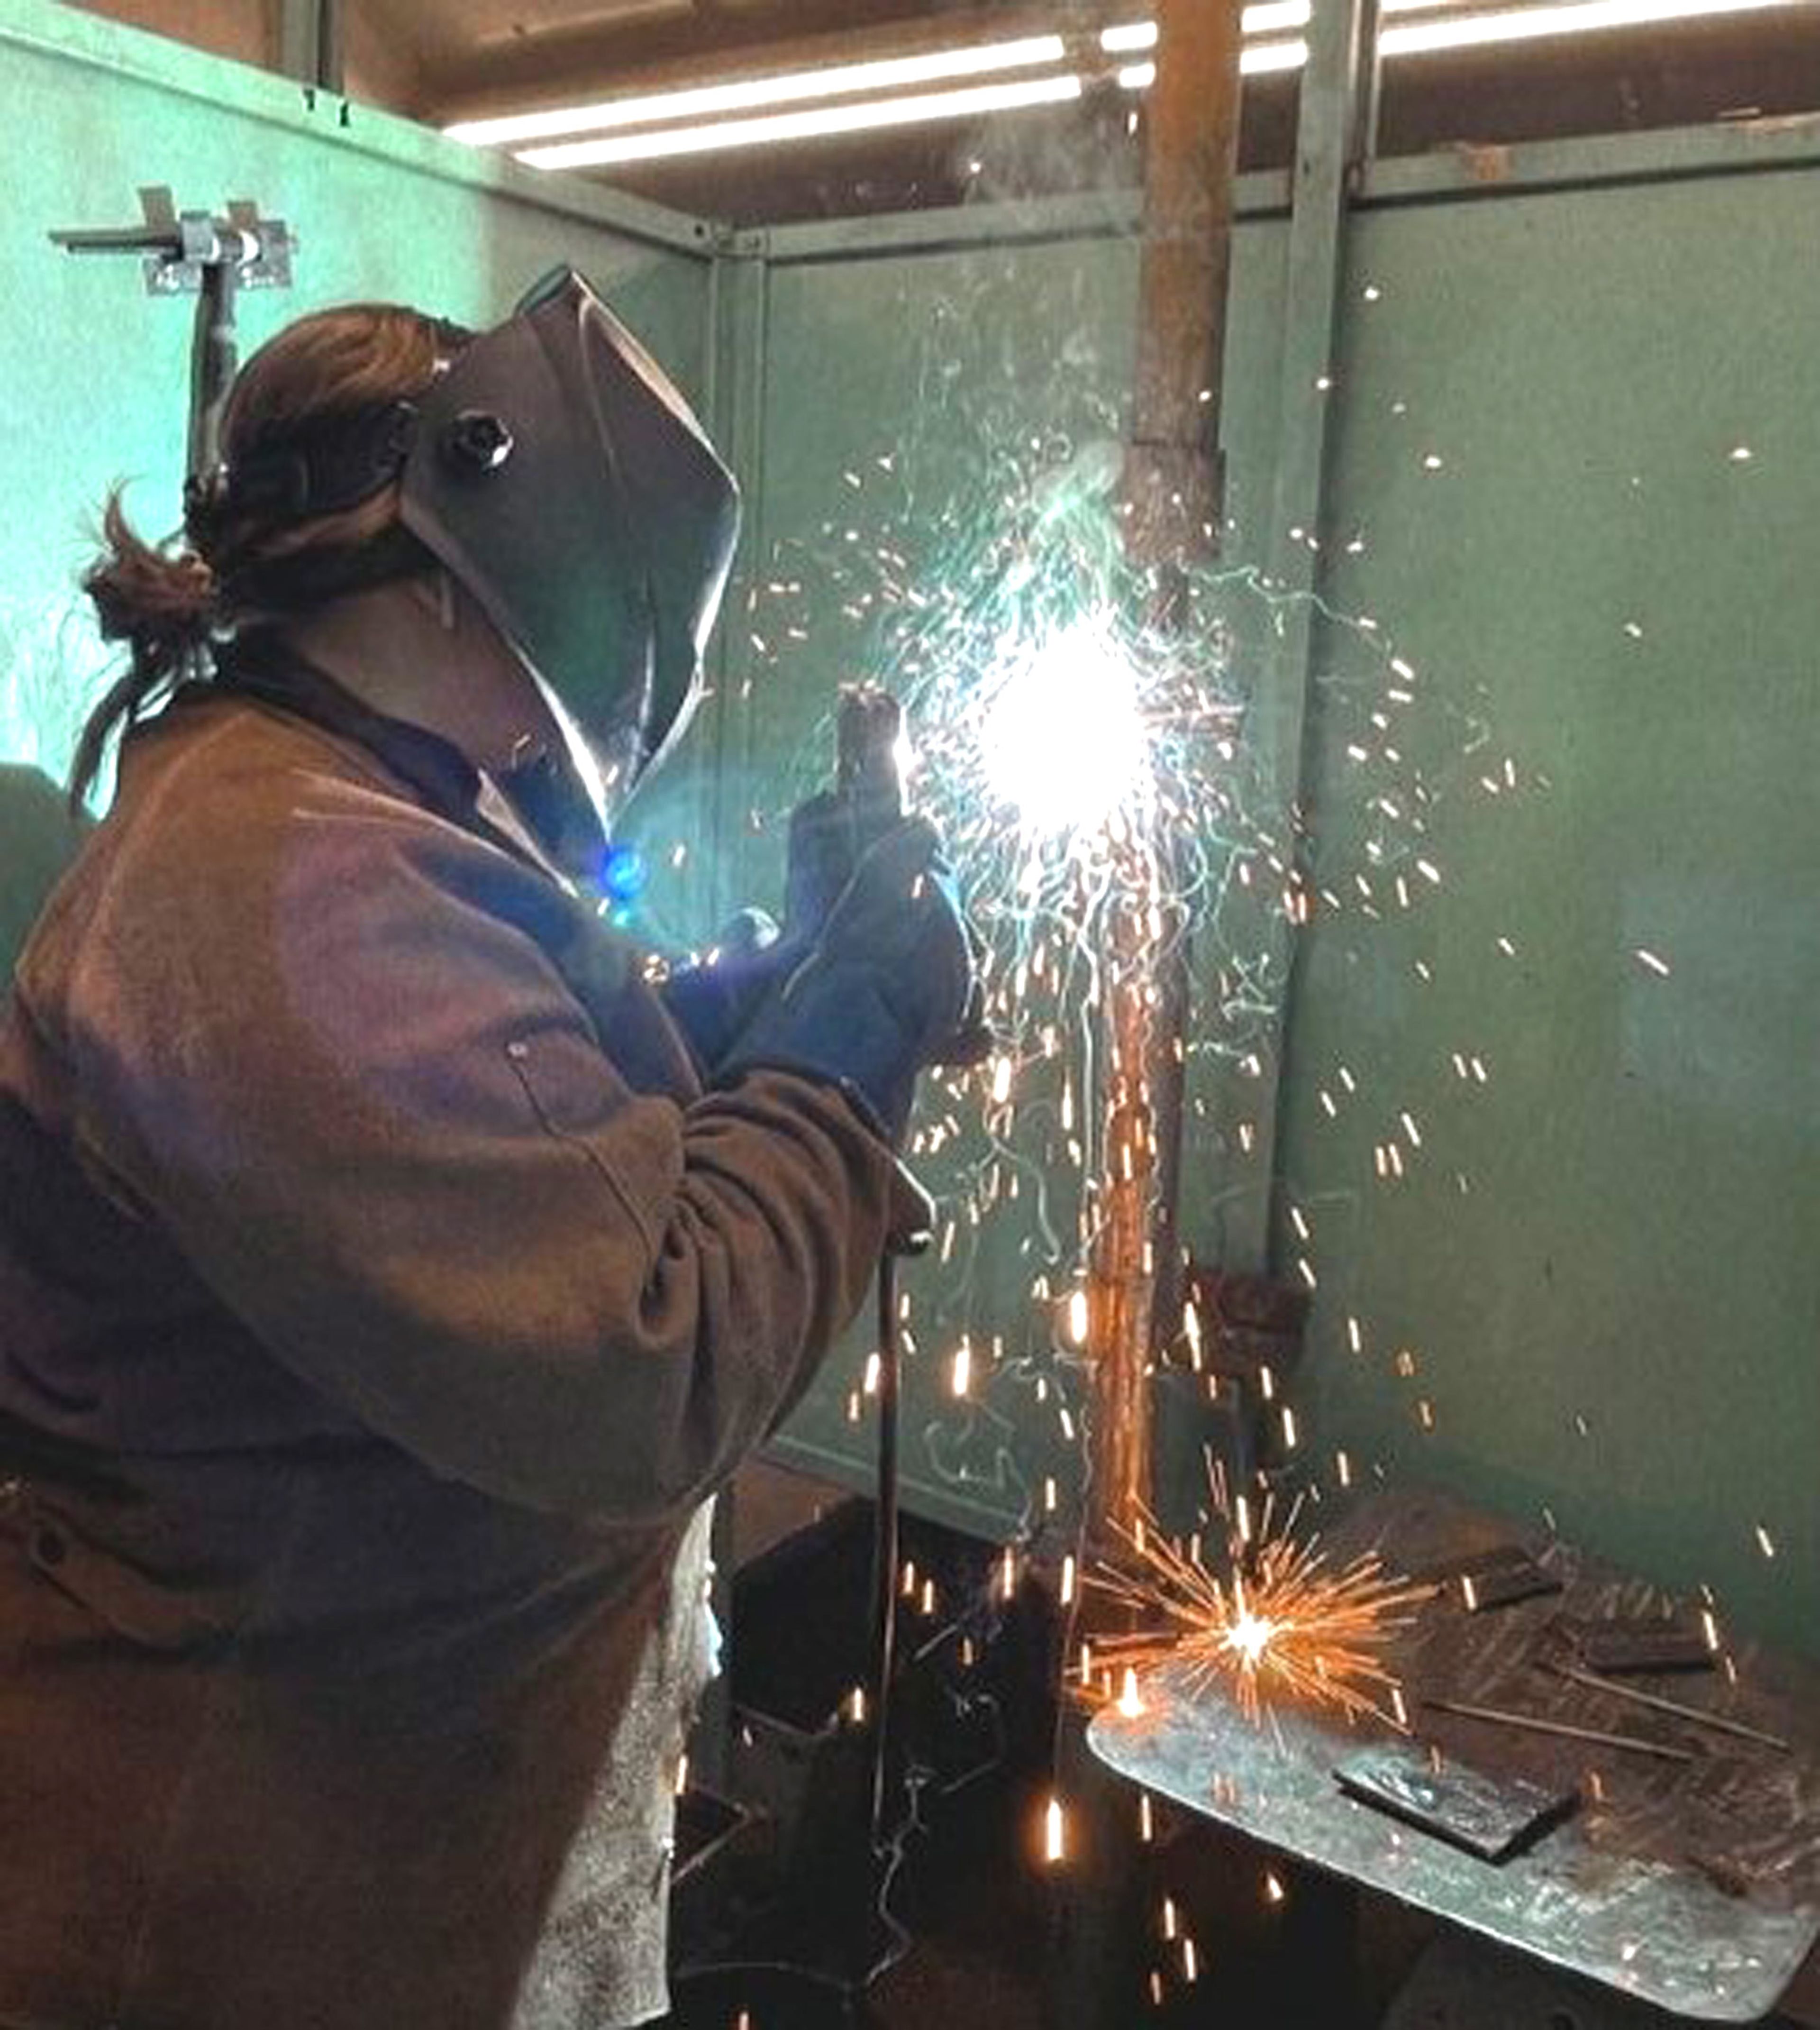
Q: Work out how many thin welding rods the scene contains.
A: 2